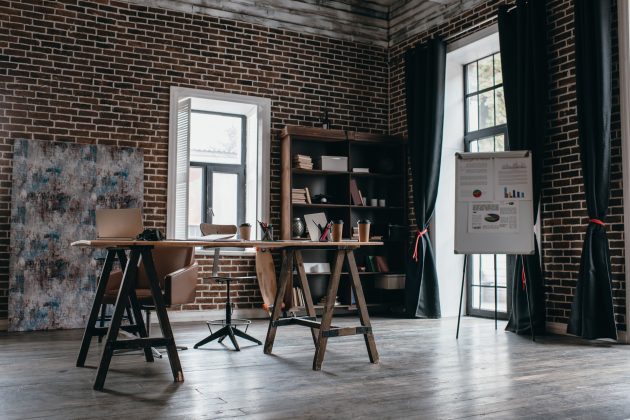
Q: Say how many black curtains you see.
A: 3